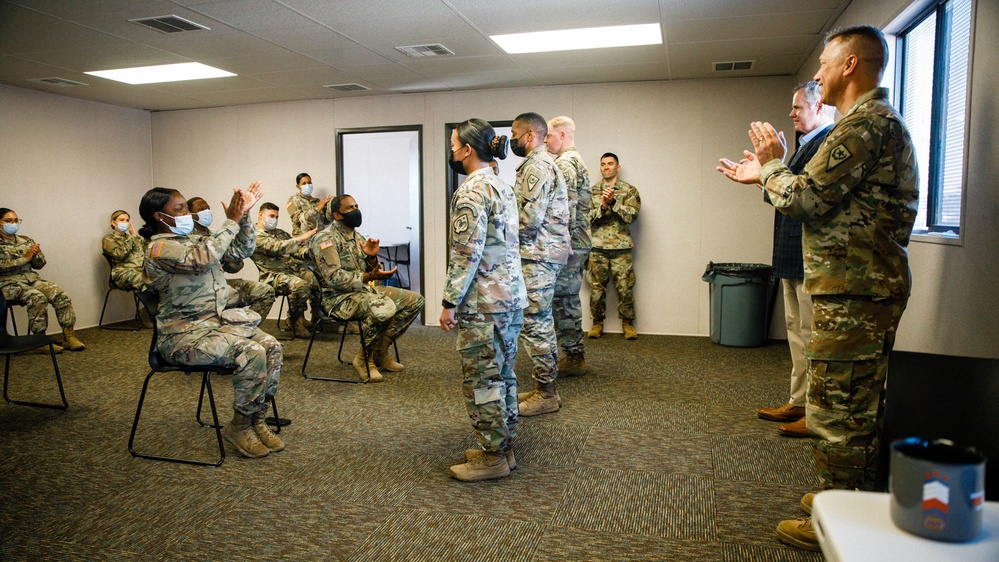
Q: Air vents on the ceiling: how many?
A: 5